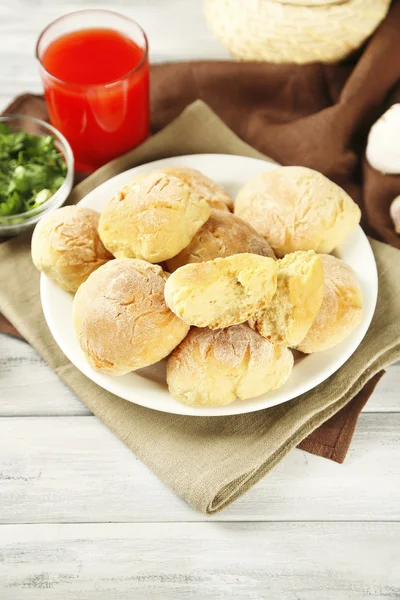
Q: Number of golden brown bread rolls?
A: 9